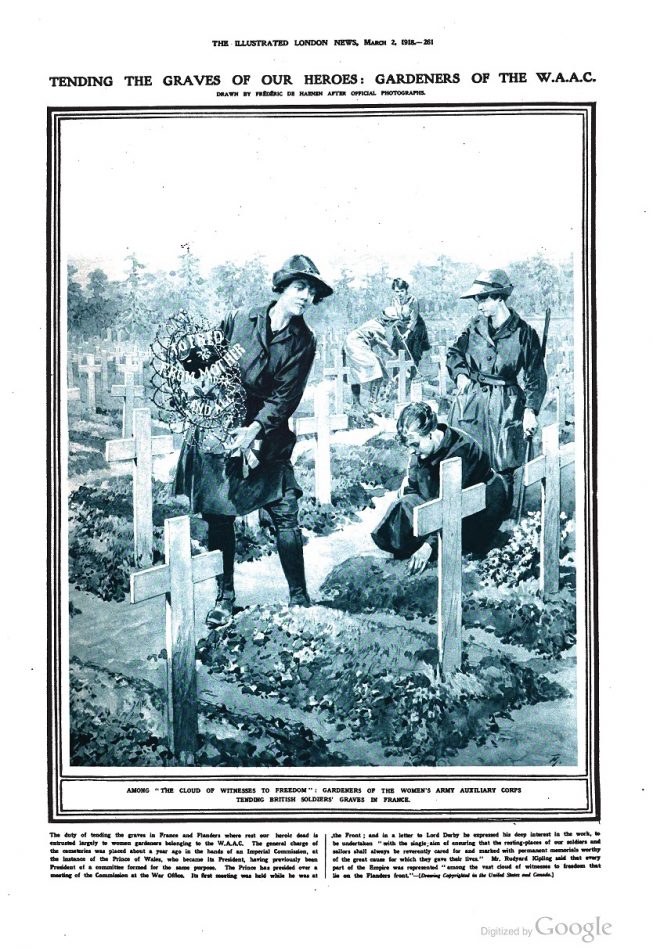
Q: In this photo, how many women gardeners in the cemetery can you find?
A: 5